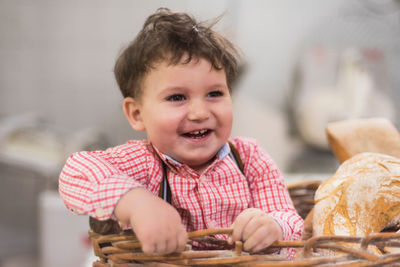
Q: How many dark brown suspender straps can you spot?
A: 2